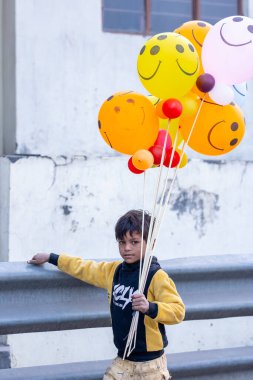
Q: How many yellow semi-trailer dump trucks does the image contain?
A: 0